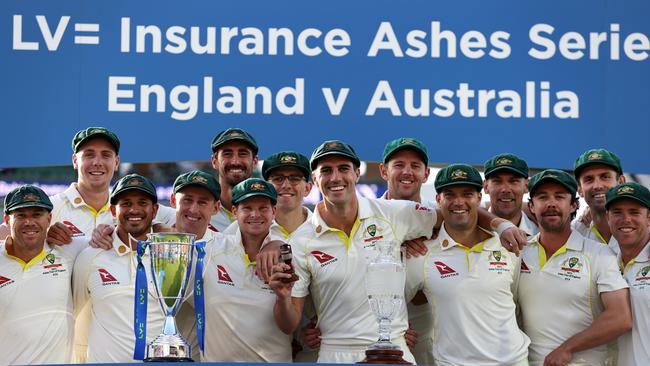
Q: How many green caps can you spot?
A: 14